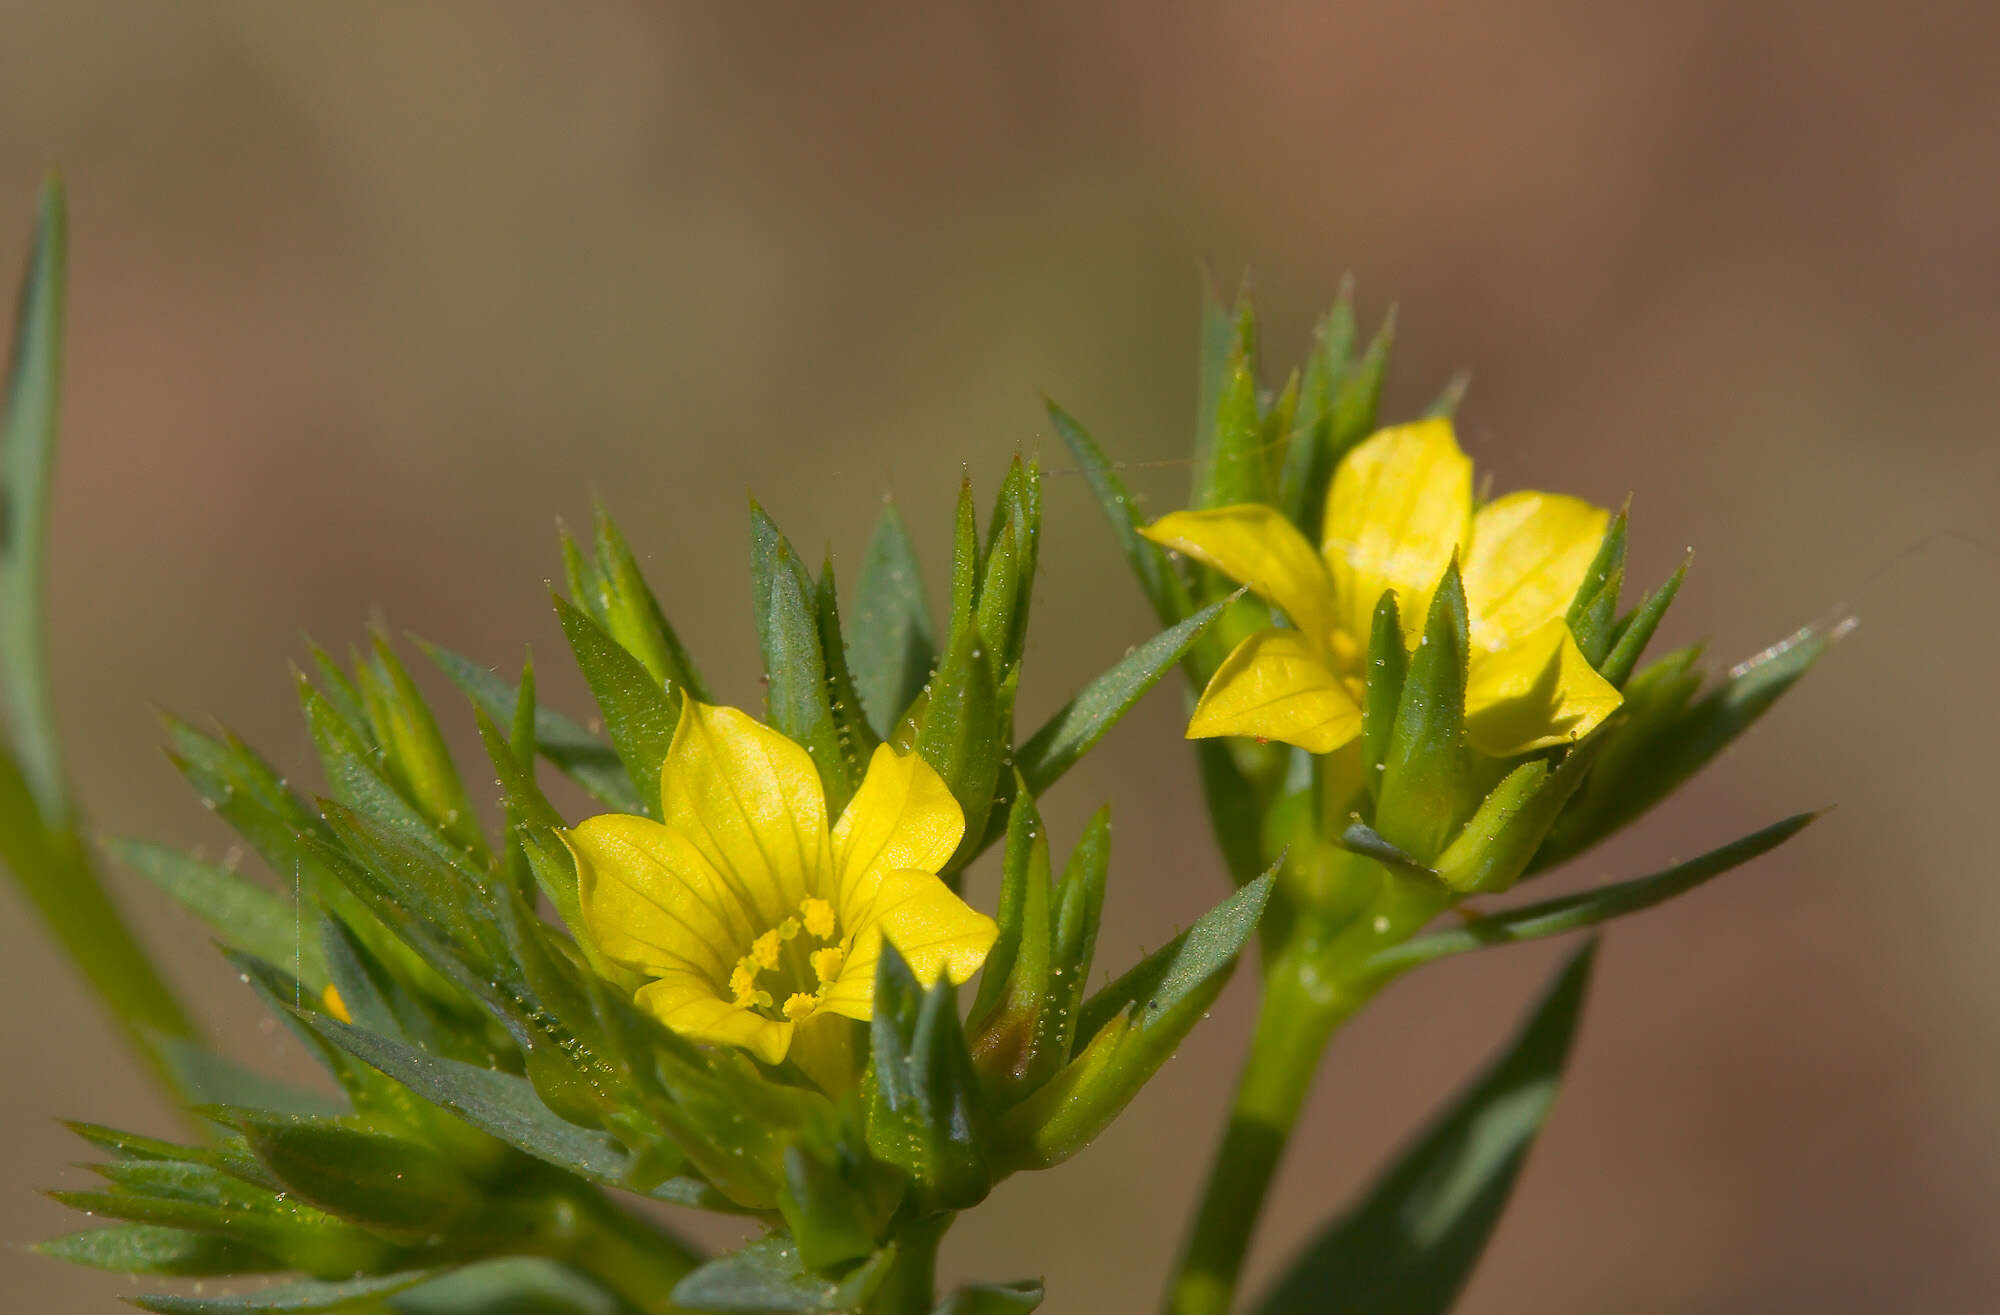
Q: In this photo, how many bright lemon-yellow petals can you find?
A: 10